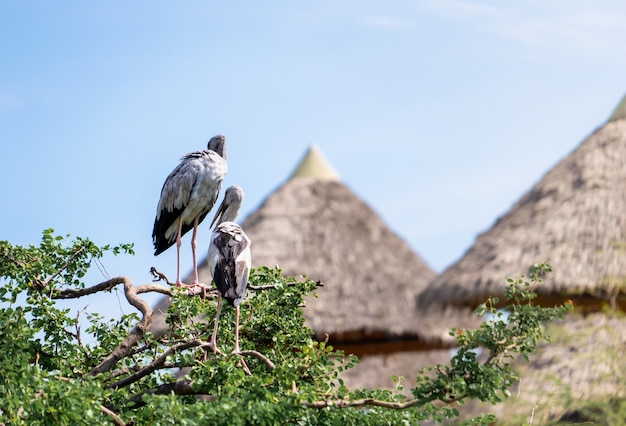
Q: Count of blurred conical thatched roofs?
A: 2